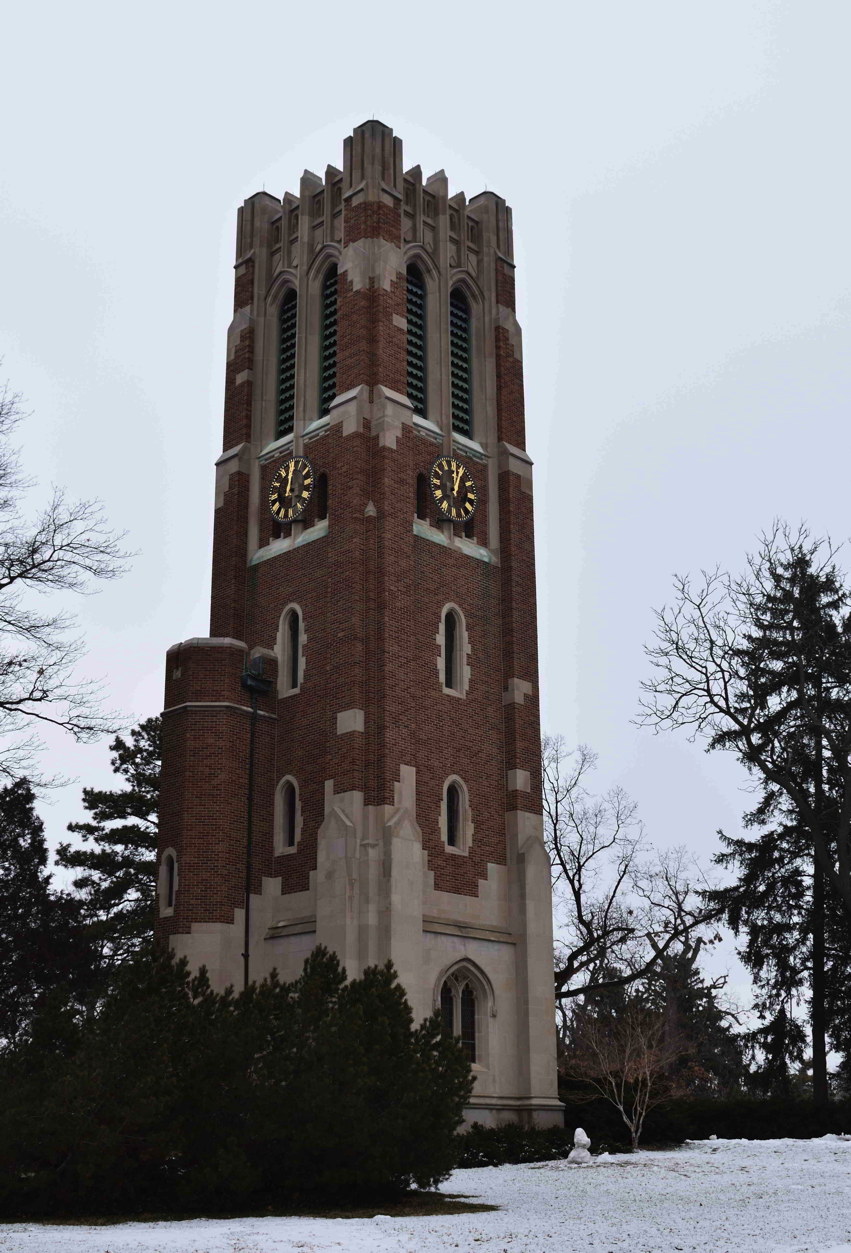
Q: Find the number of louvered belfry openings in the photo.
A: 4